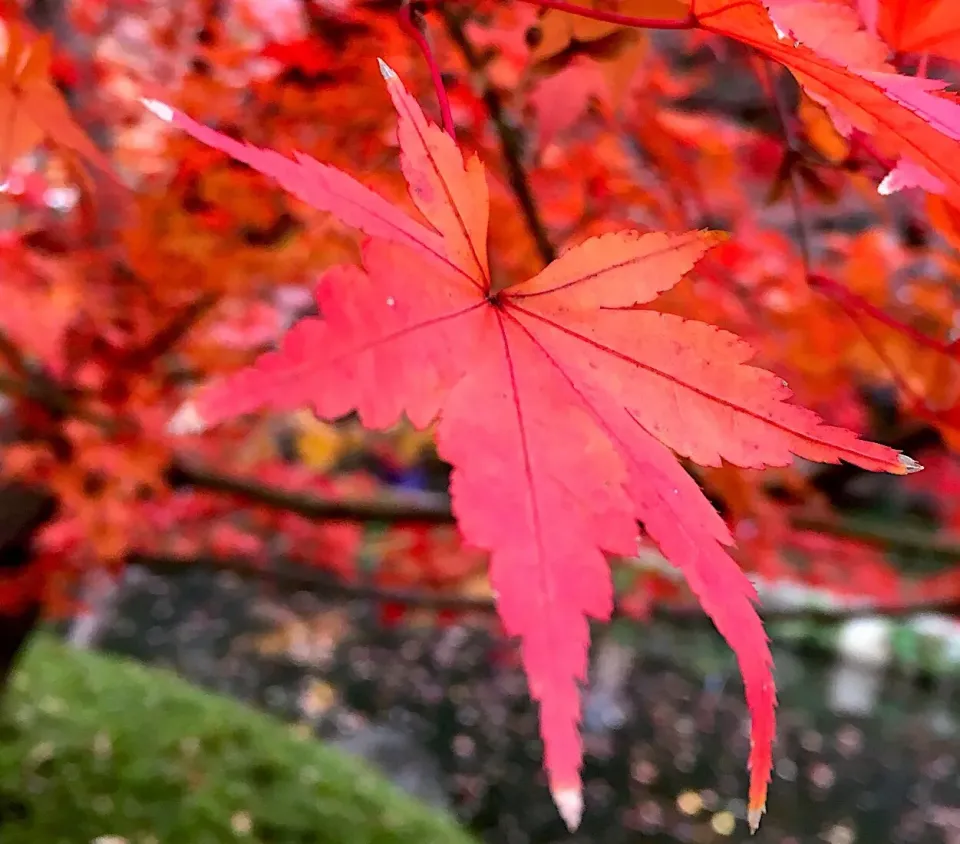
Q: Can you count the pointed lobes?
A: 7